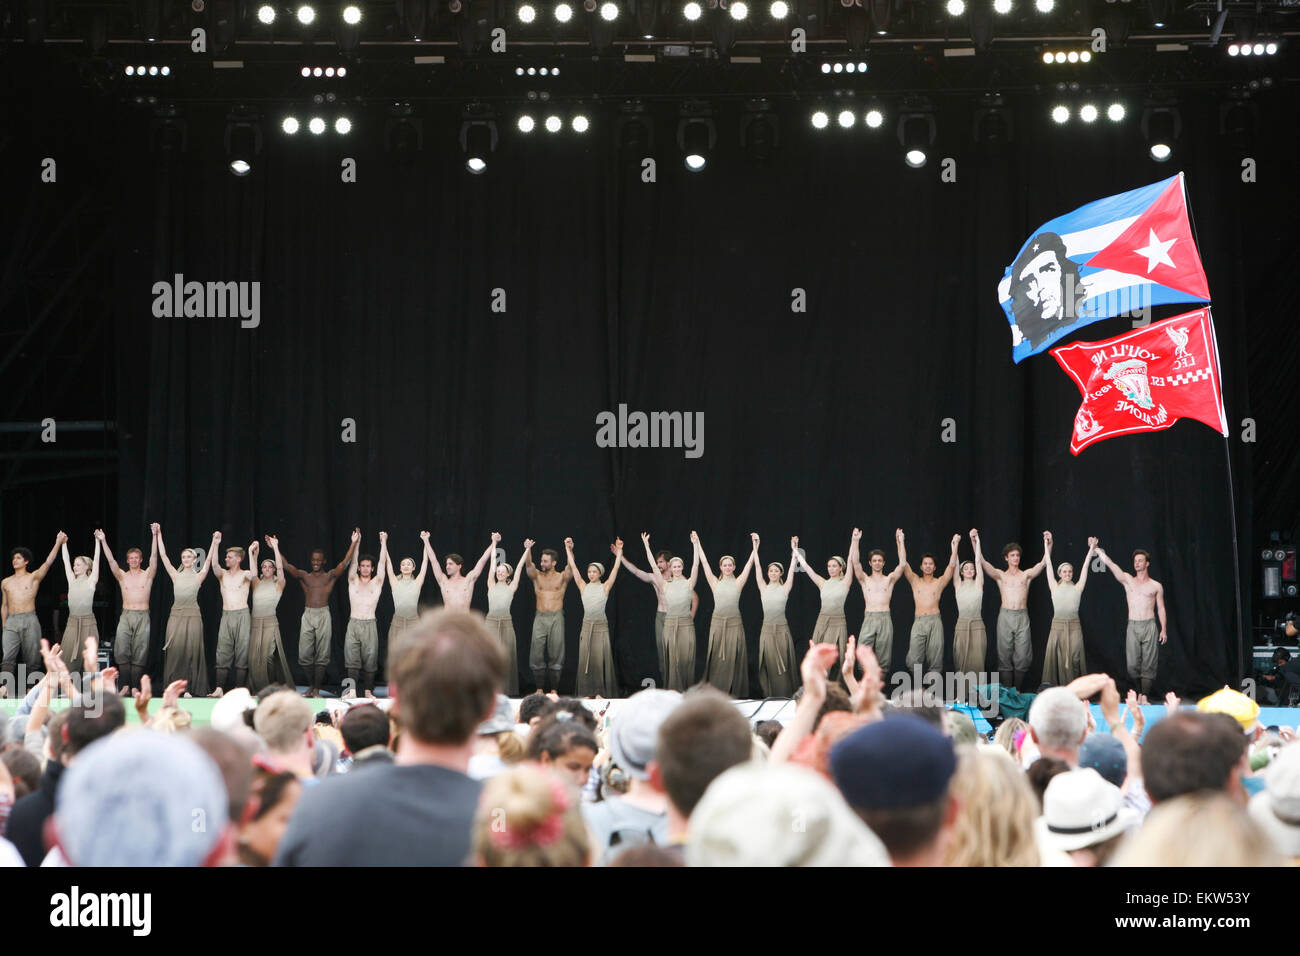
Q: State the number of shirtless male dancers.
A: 12